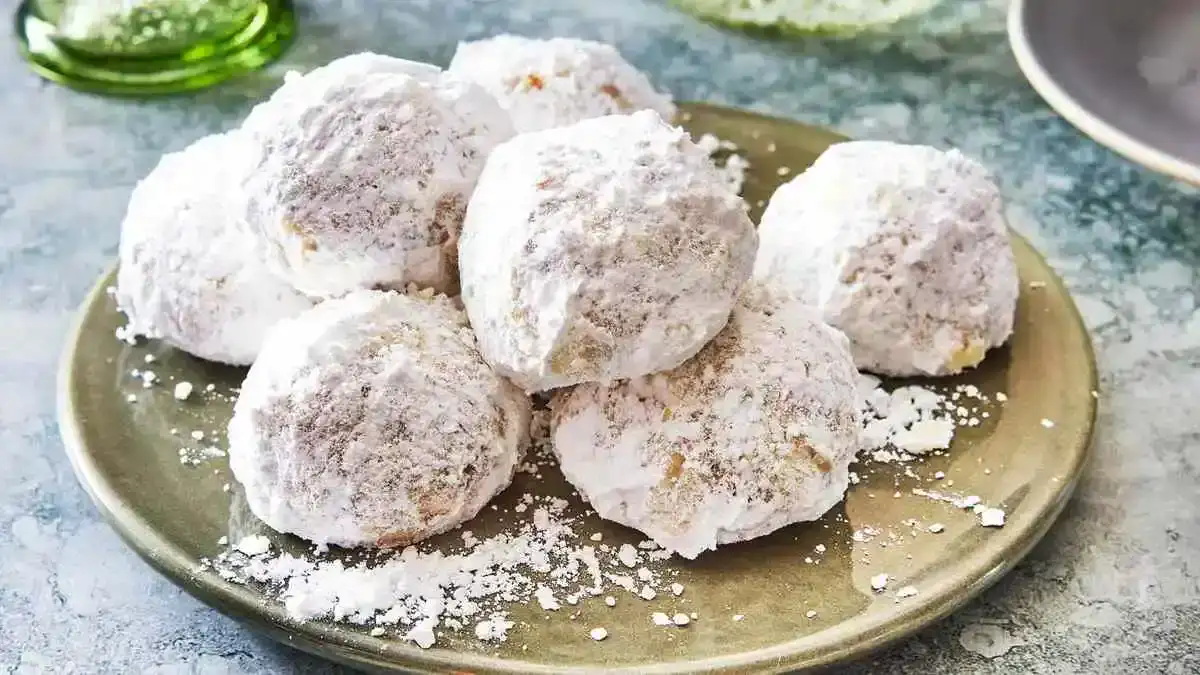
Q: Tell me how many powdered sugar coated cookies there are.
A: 7